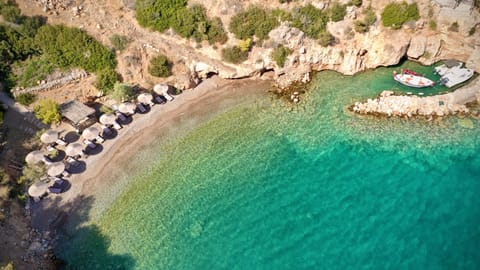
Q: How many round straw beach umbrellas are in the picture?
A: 10